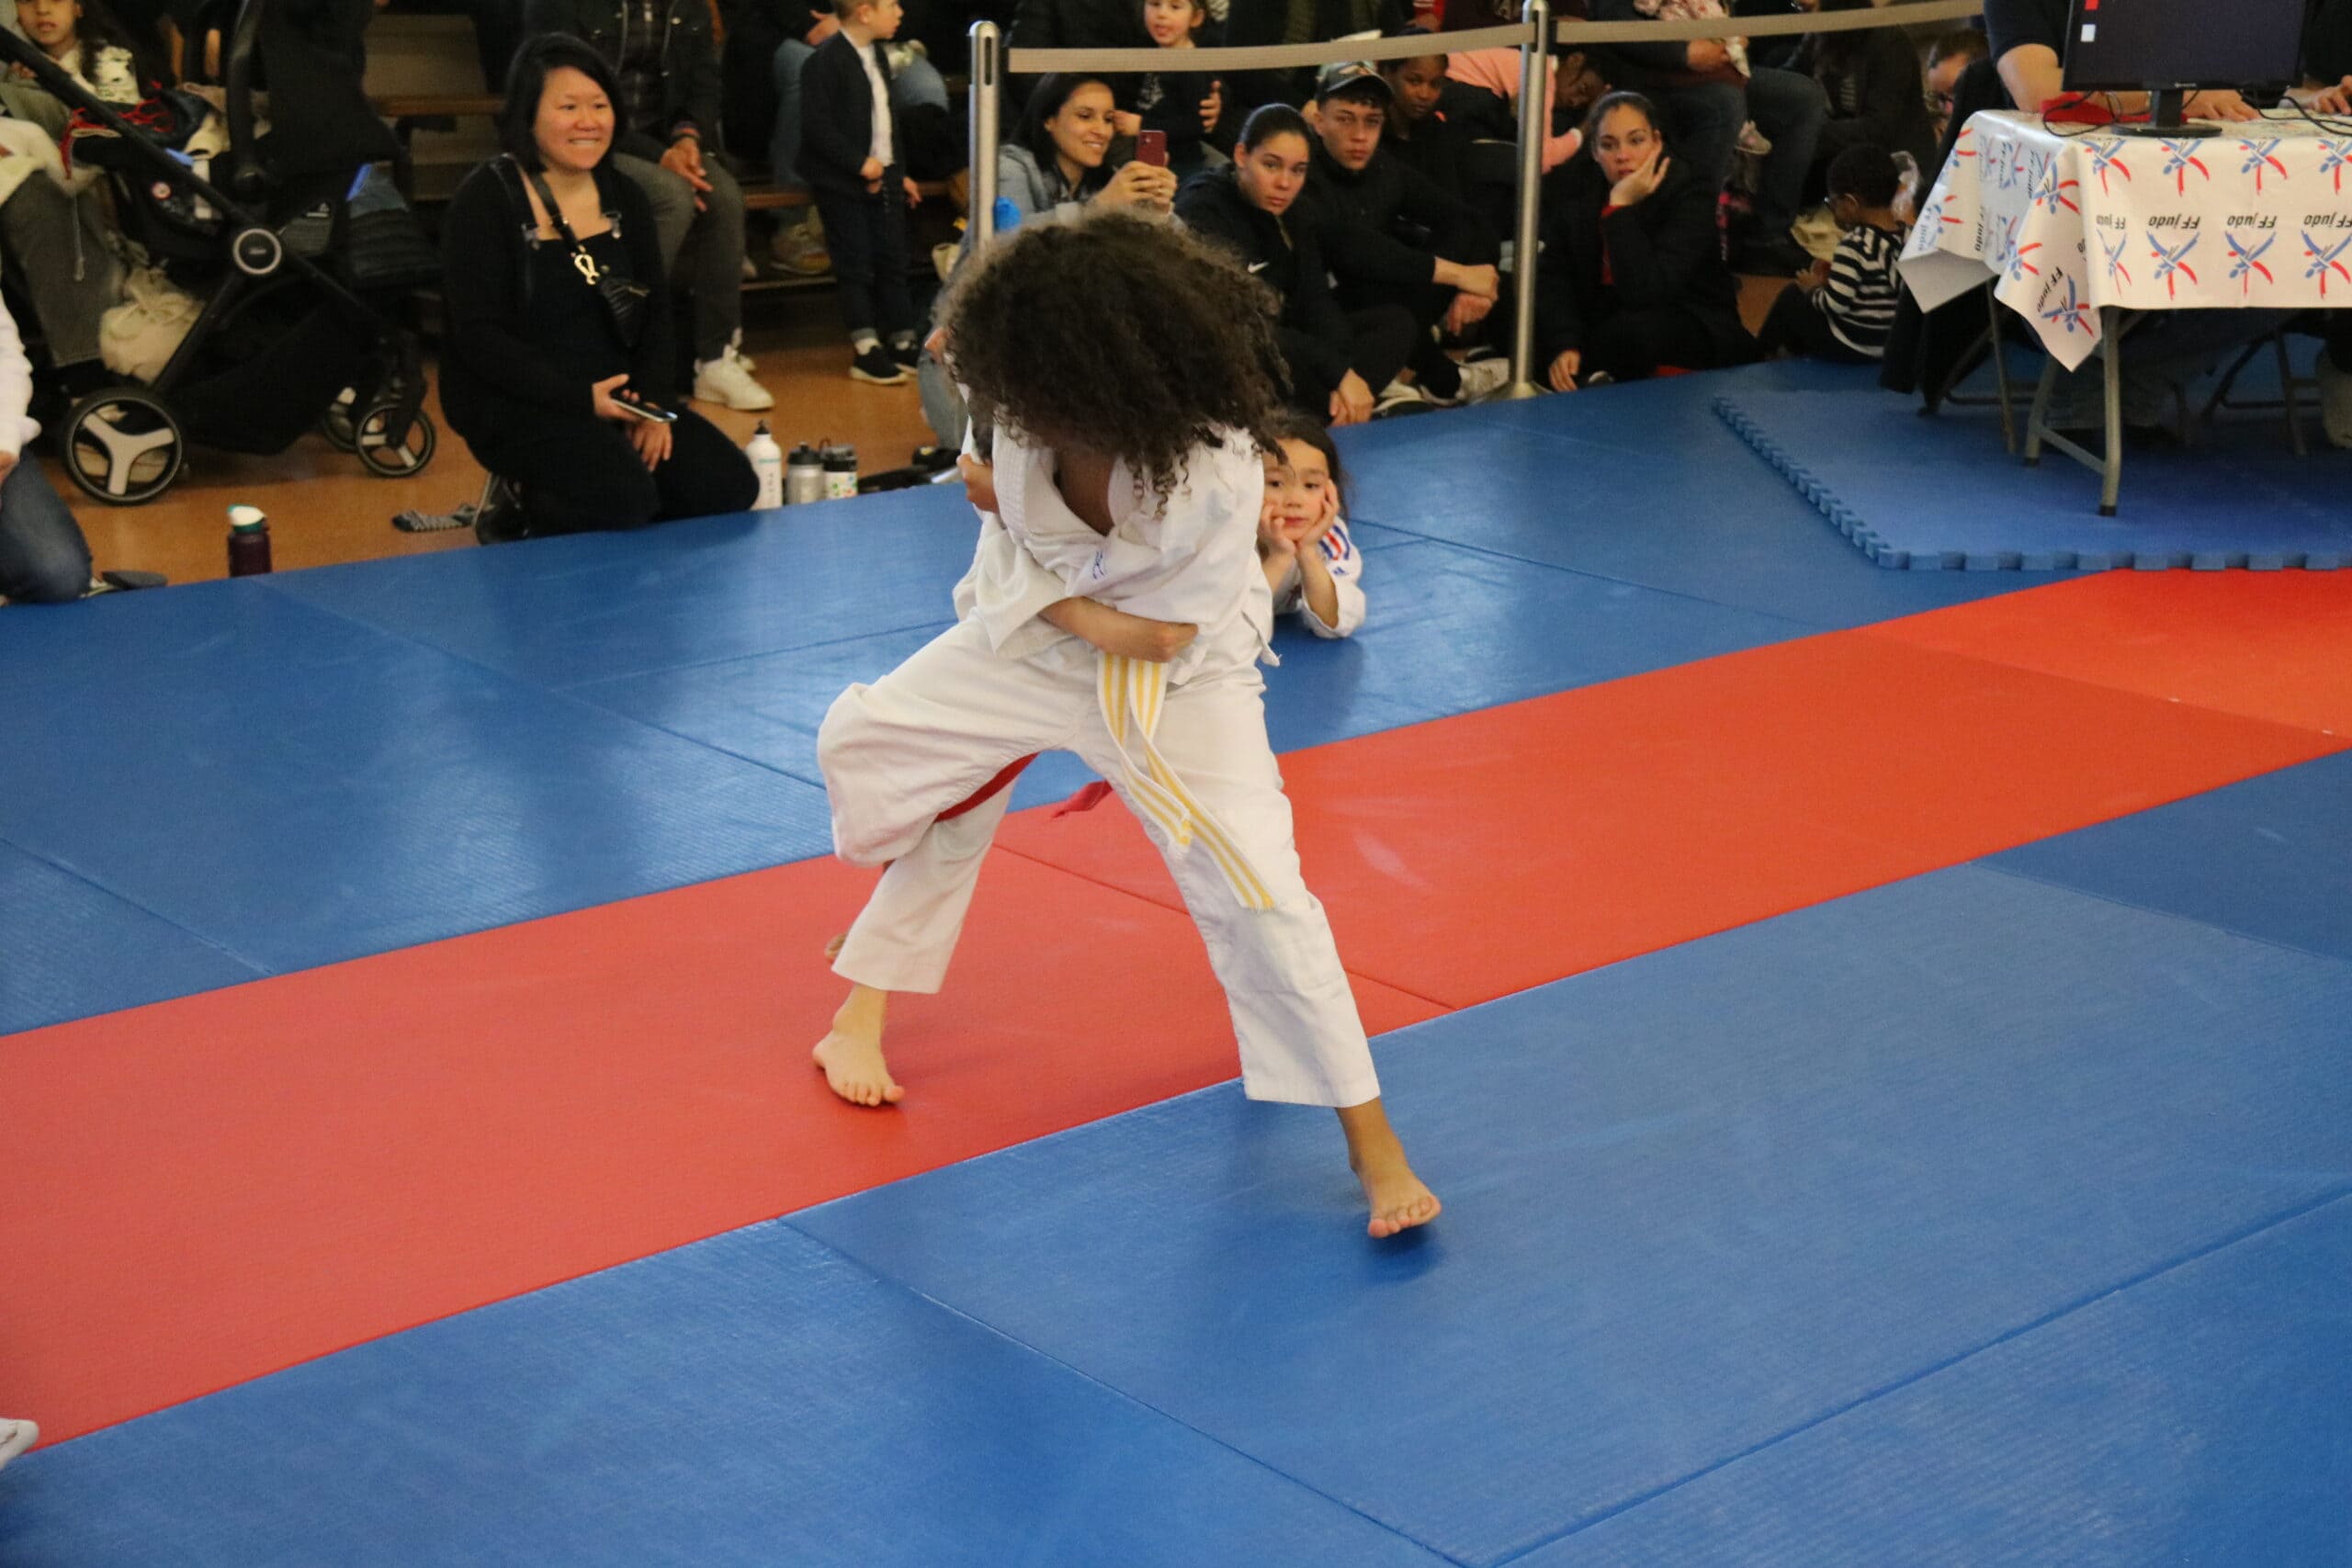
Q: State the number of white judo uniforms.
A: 3